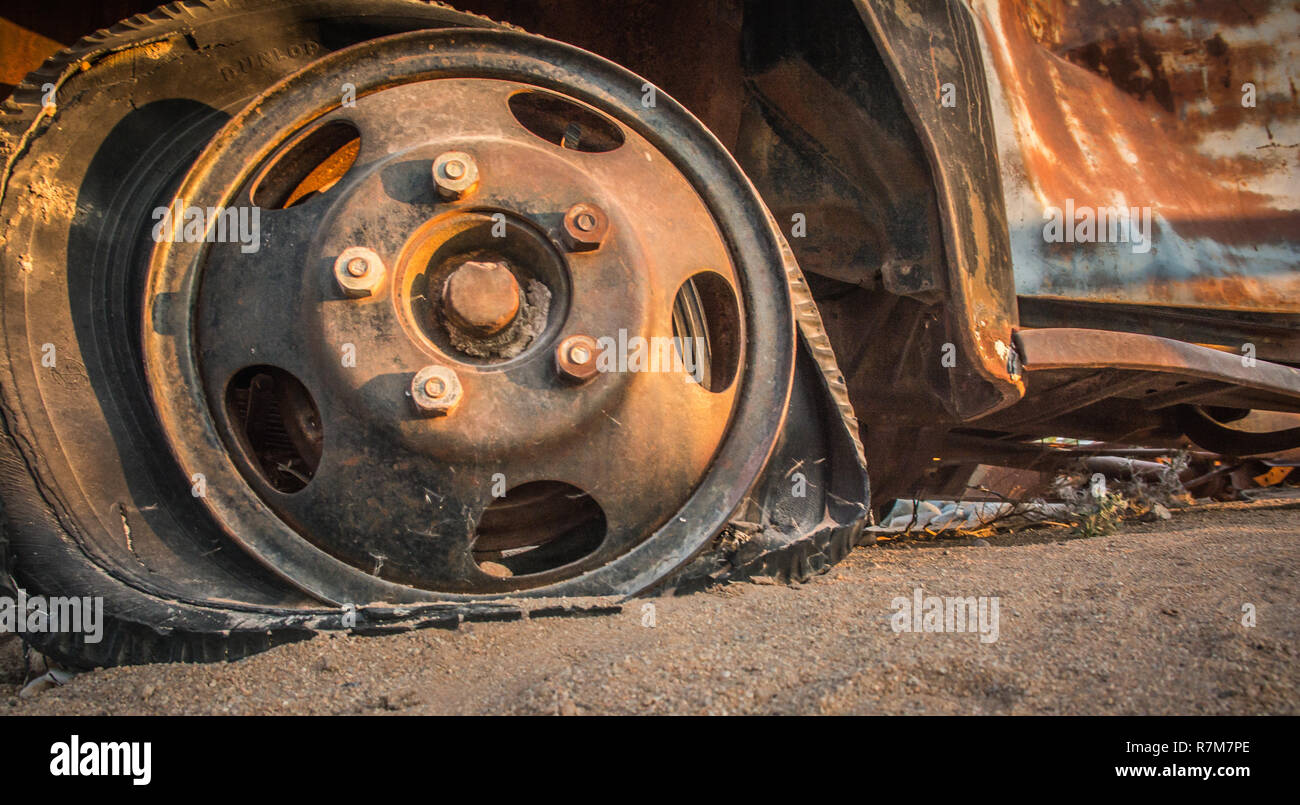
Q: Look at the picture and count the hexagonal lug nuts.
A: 5